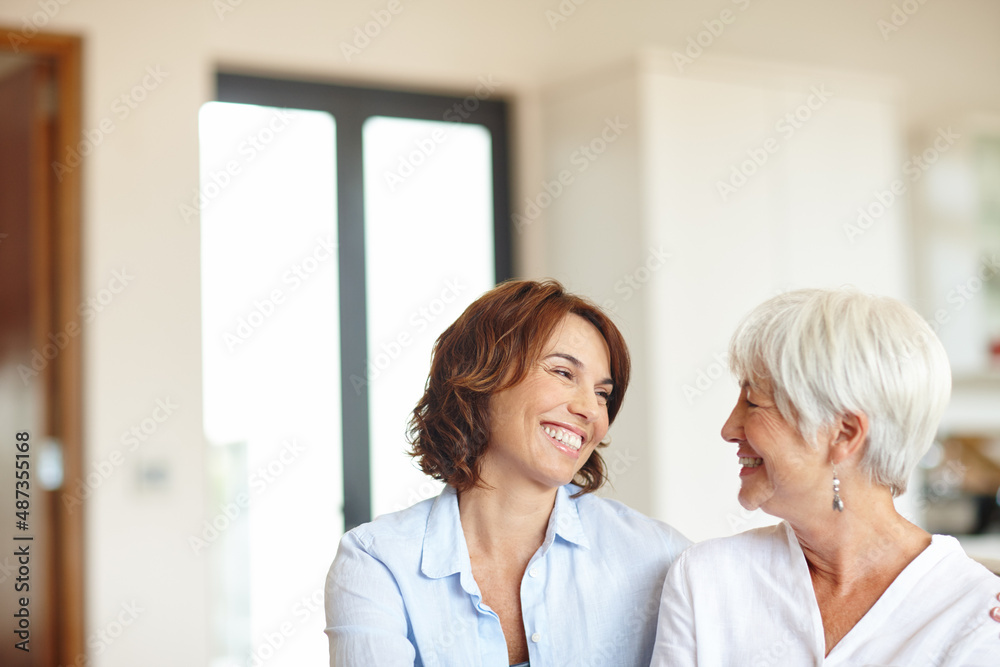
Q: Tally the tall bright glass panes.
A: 2